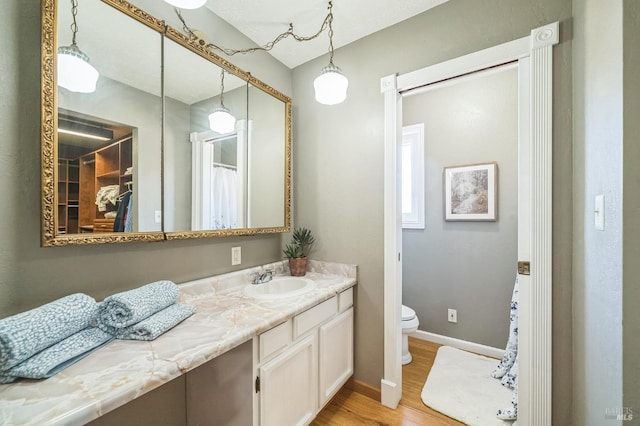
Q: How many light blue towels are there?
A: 2